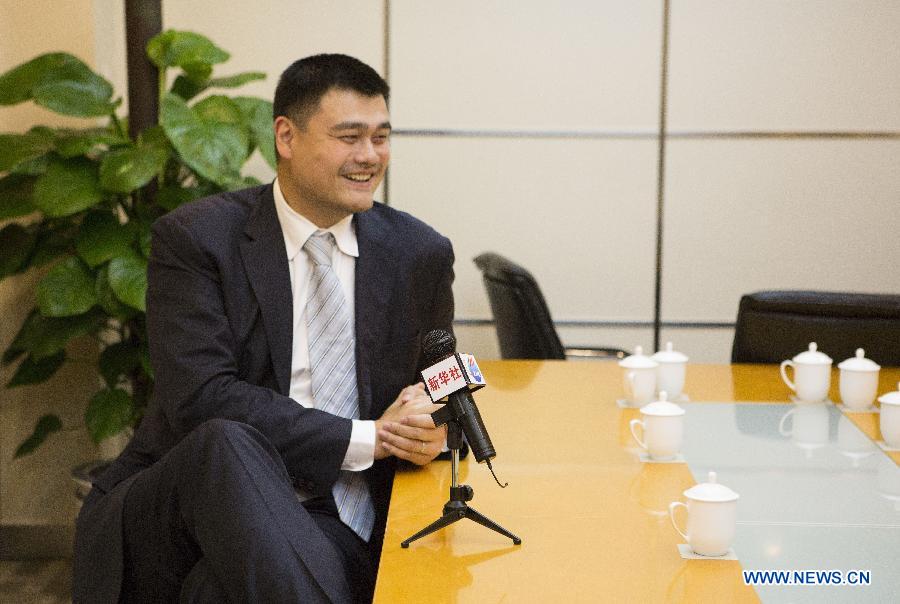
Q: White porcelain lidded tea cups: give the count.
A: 7